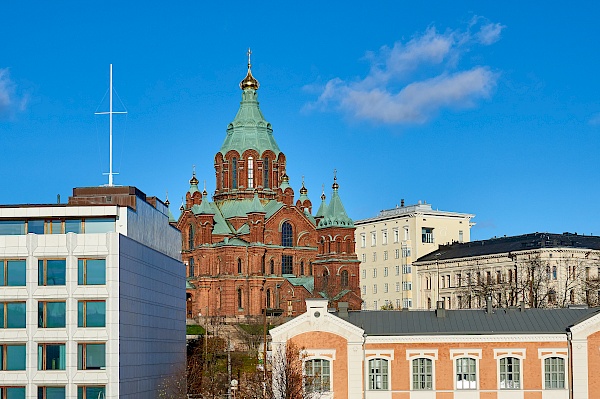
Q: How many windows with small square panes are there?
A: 6